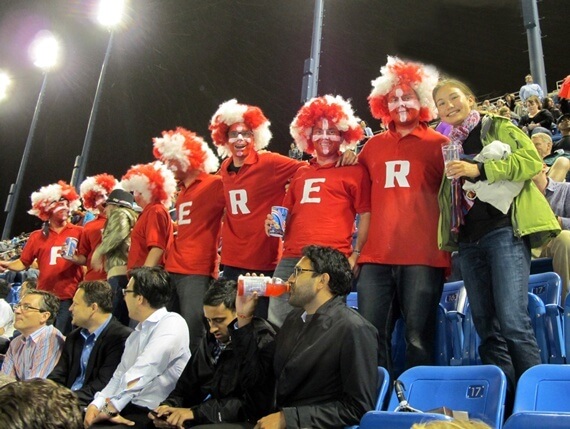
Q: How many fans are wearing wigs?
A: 7